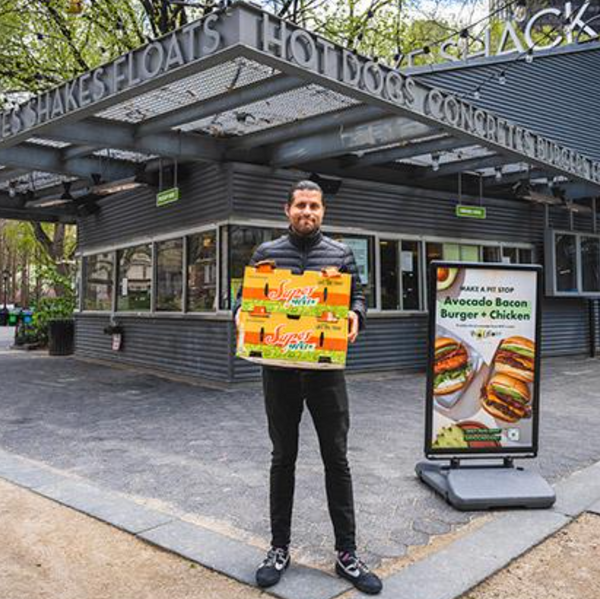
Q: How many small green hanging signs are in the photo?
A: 2